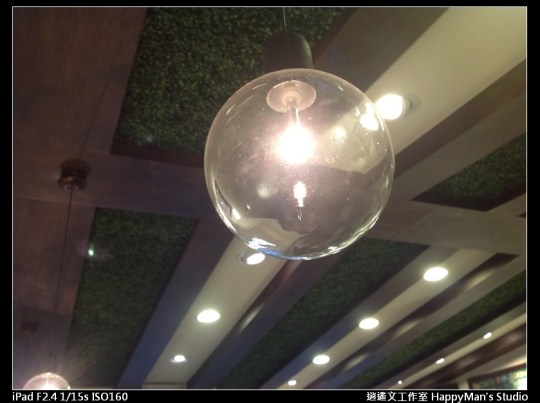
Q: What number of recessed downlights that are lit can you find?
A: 11